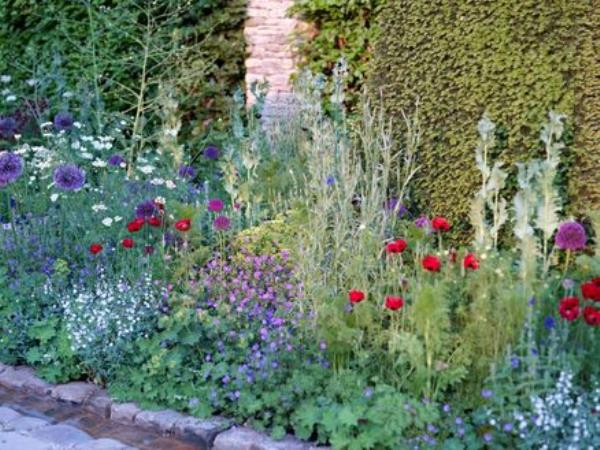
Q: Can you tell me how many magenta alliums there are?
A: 3